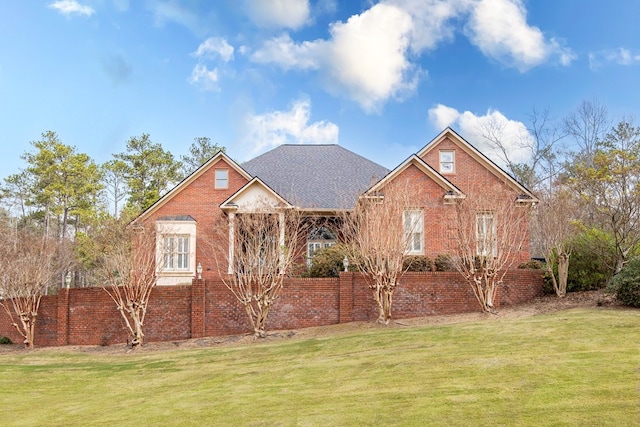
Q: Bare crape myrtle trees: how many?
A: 6